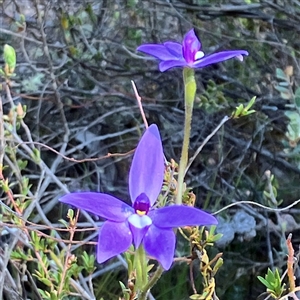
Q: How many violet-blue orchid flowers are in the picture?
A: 2